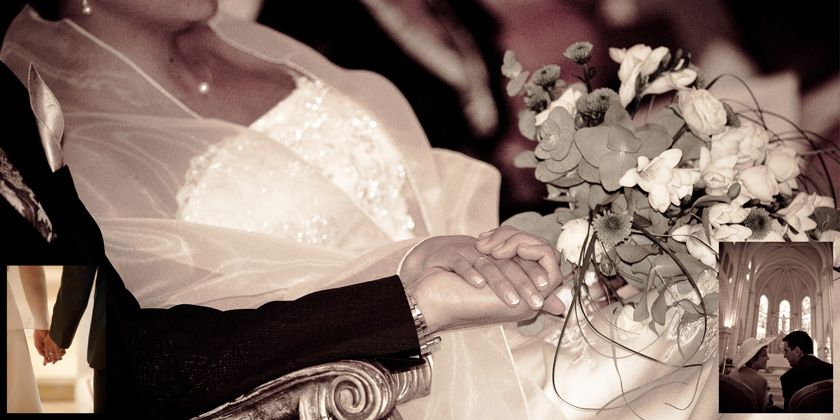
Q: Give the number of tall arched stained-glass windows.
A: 3